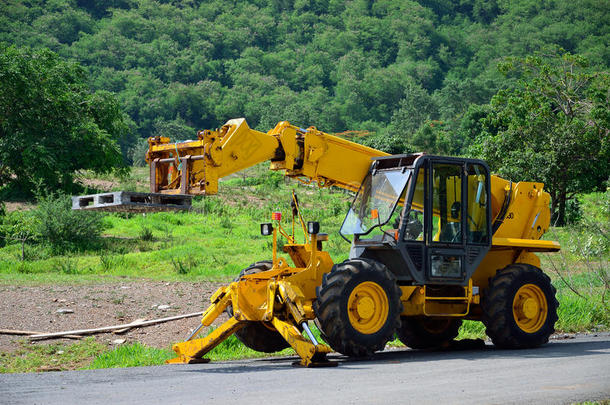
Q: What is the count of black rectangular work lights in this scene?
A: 2